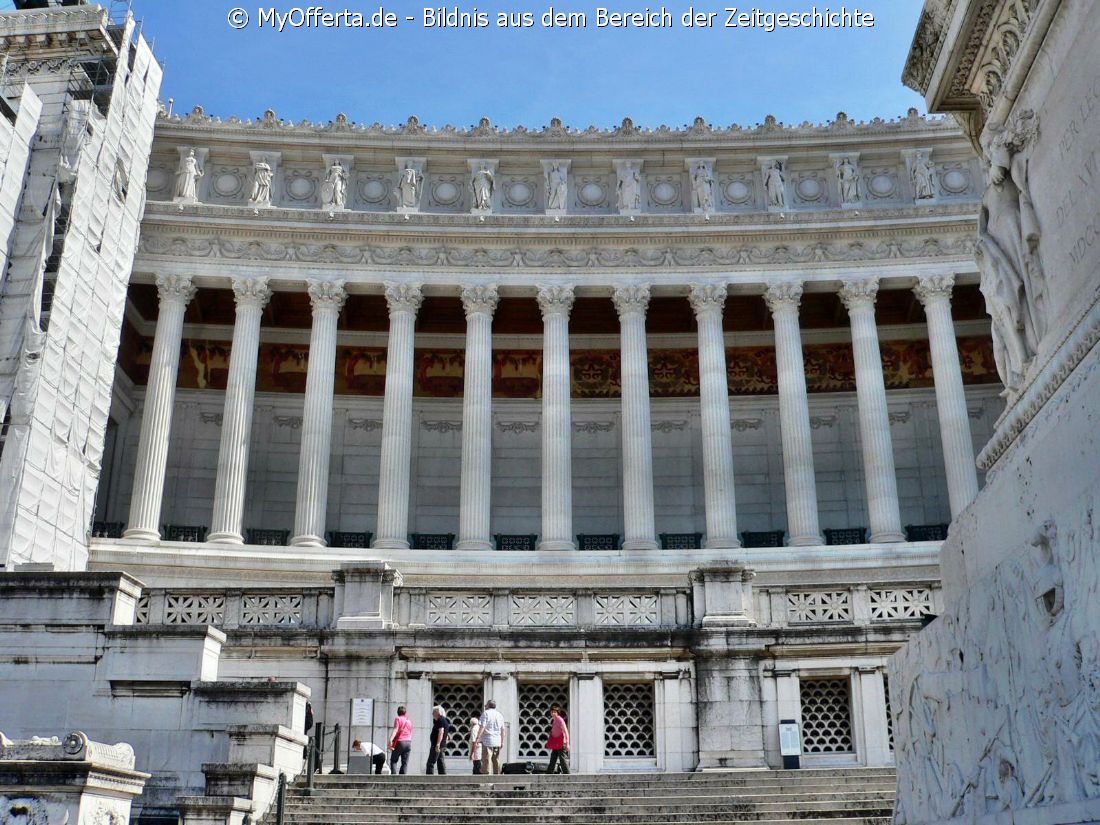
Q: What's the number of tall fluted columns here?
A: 11